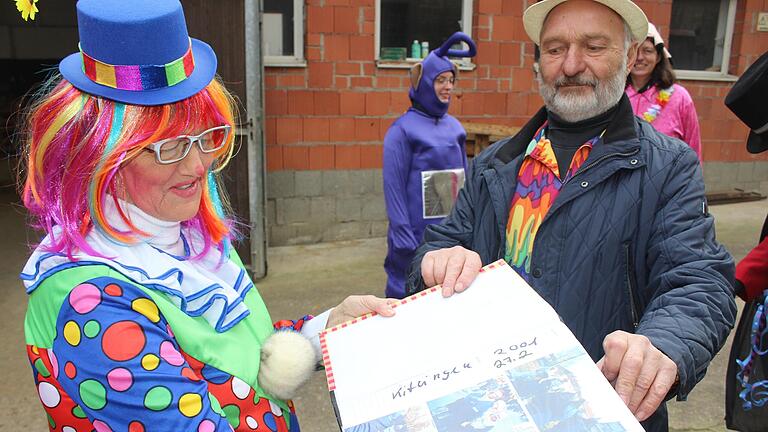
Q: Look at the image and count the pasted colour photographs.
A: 3